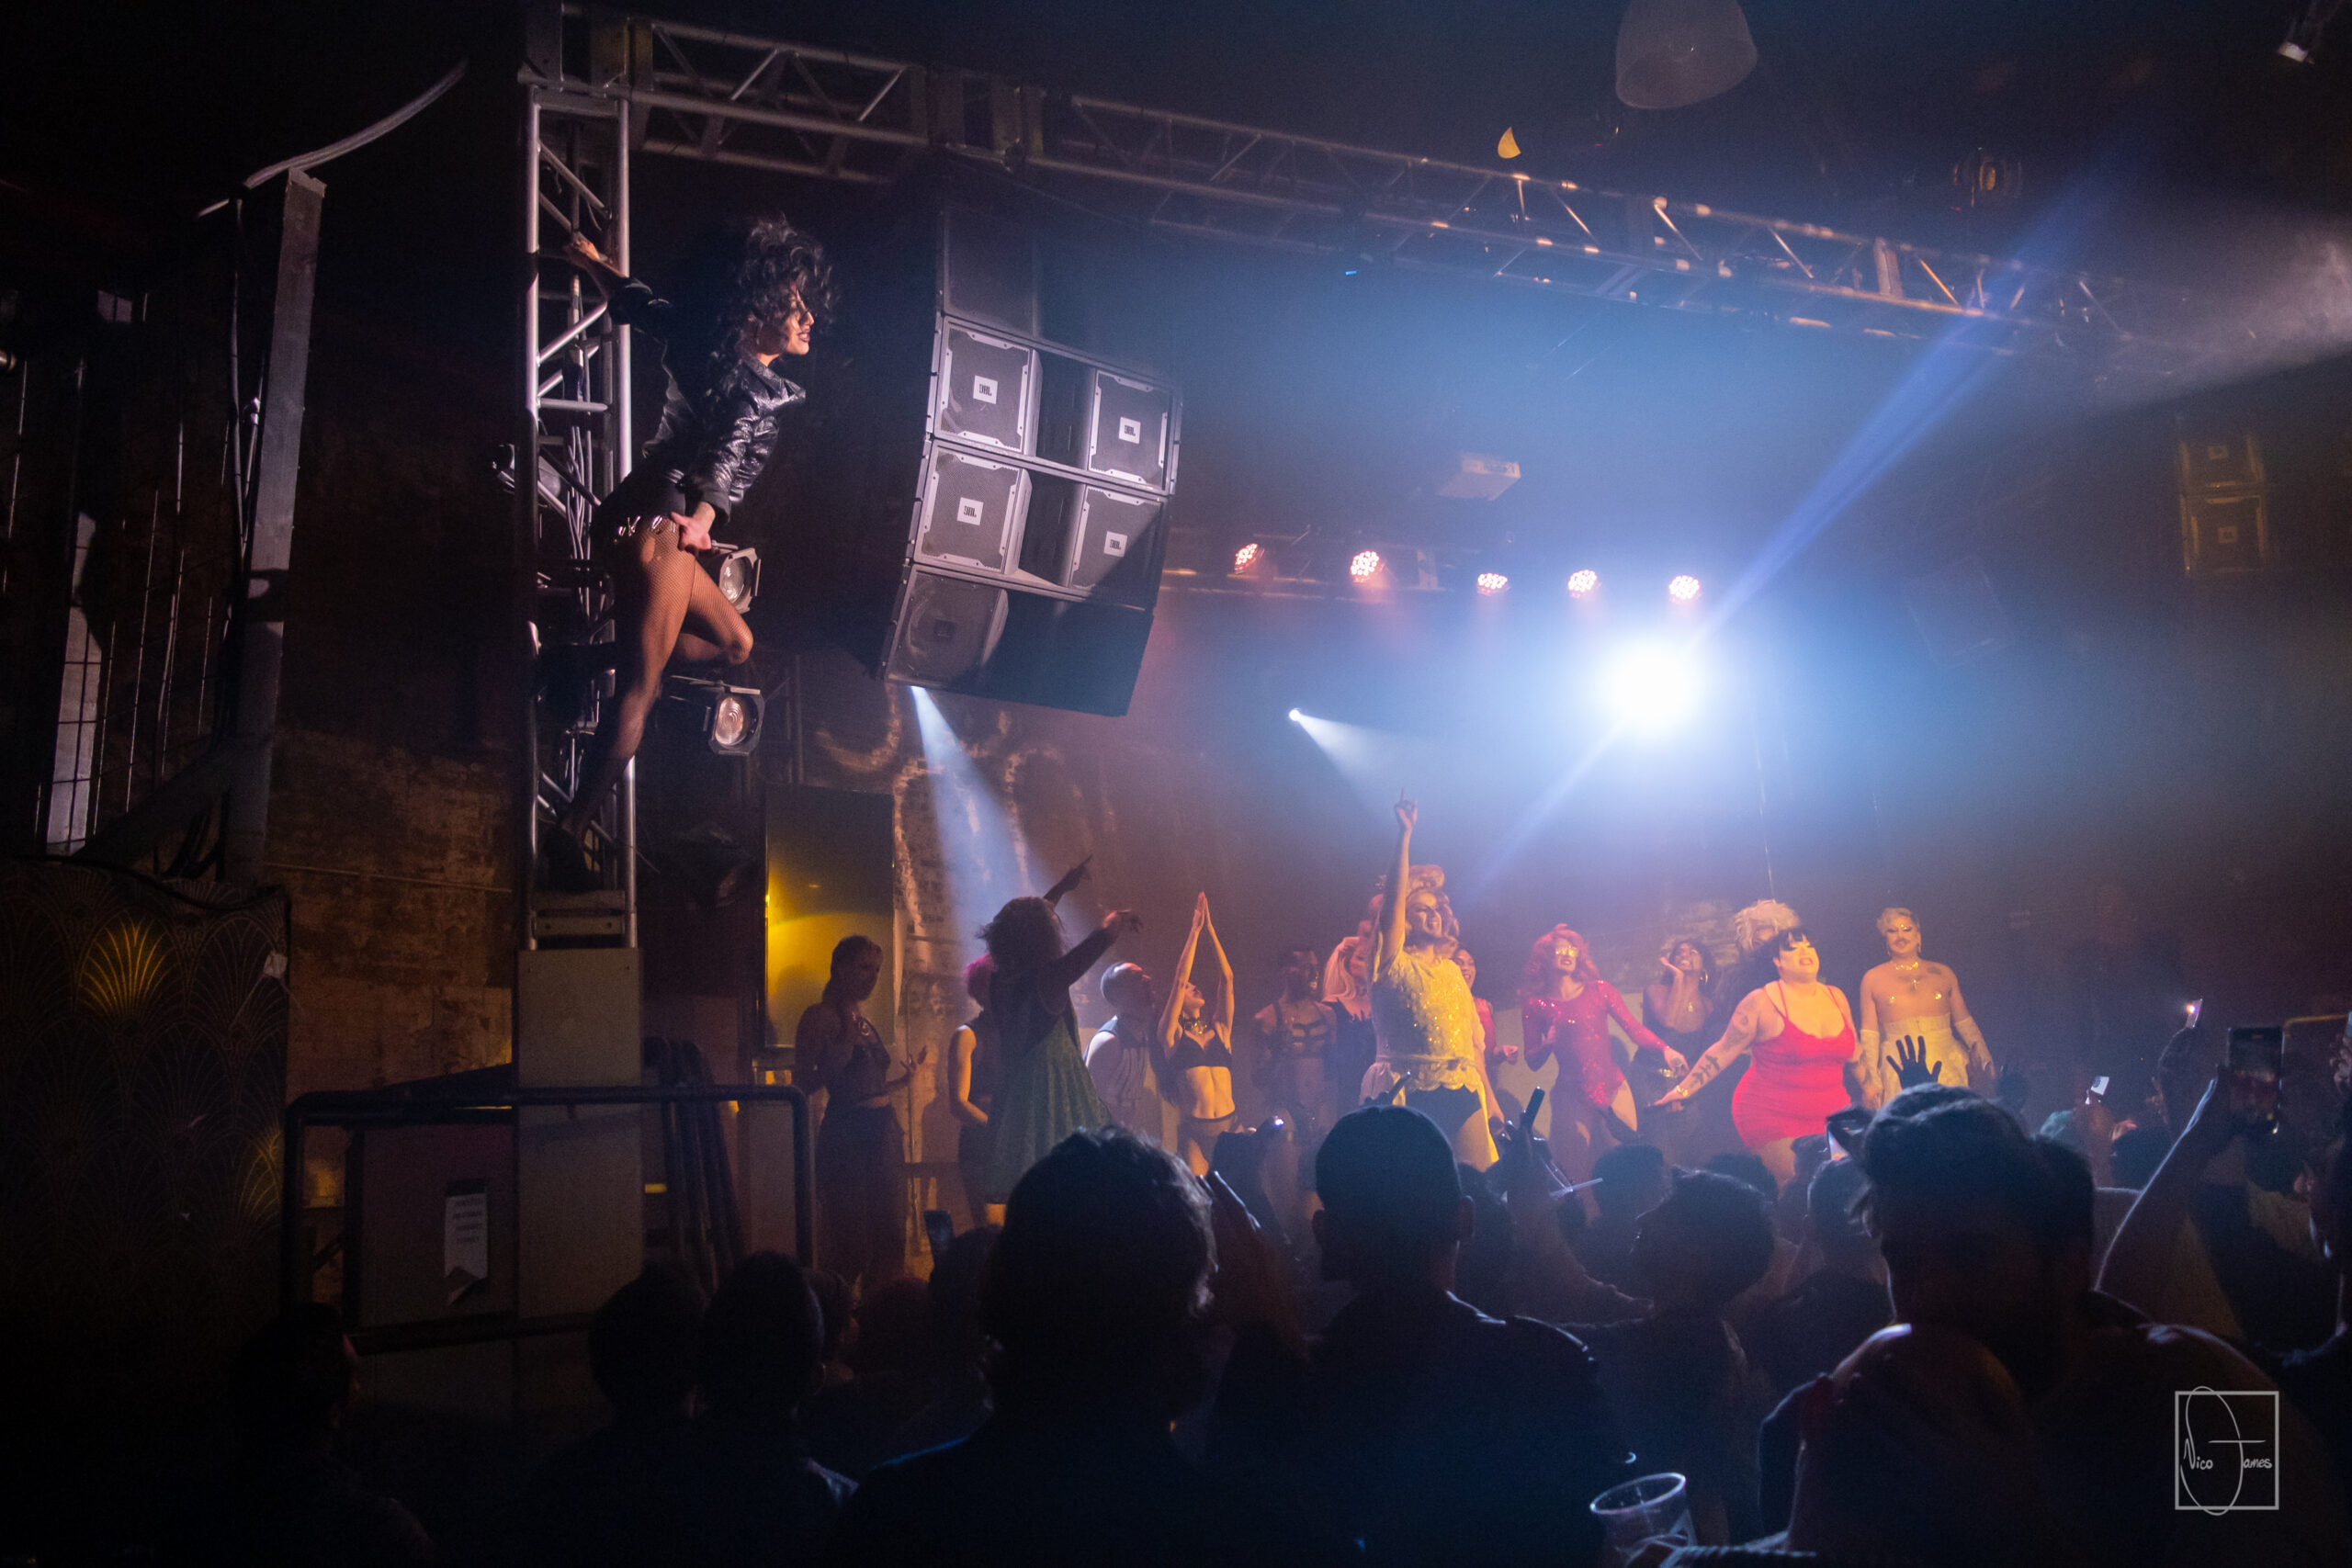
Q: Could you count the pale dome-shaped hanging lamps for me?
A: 1